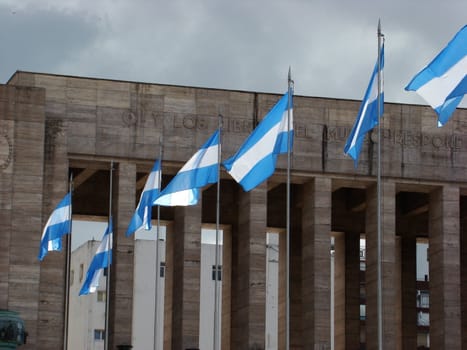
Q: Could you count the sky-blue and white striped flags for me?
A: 7